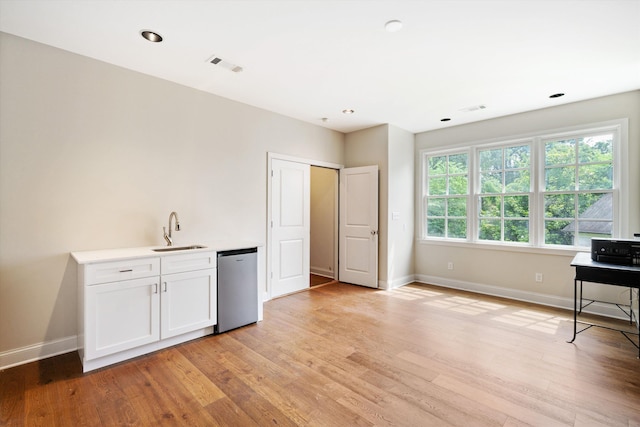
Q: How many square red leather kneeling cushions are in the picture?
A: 0